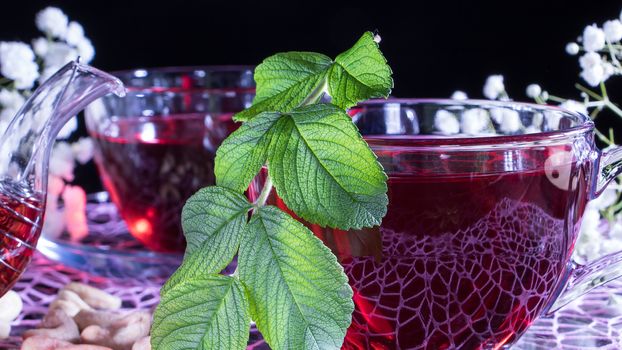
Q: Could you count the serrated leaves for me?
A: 7